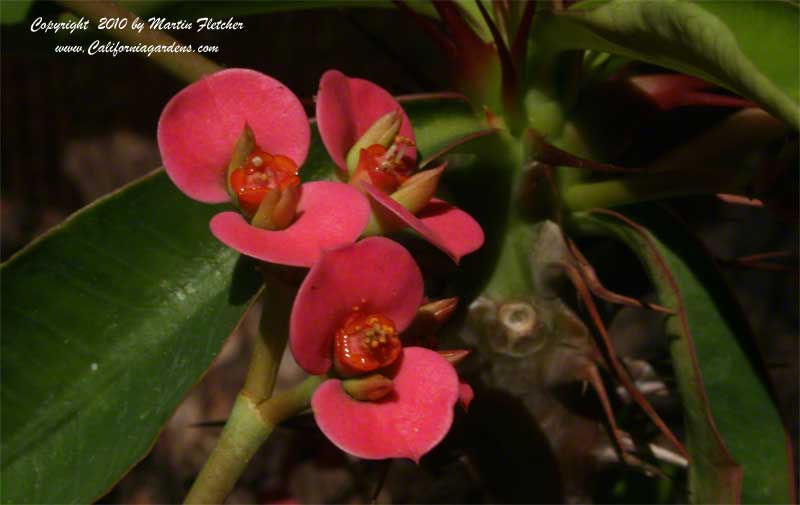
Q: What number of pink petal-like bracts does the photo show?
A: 6